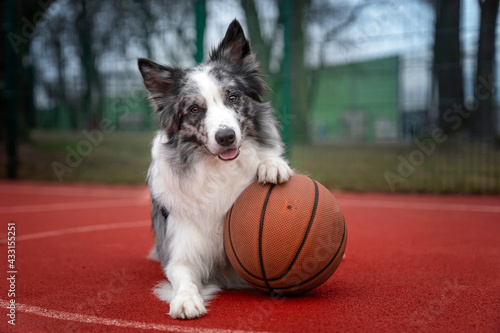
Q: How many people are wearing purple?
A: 0